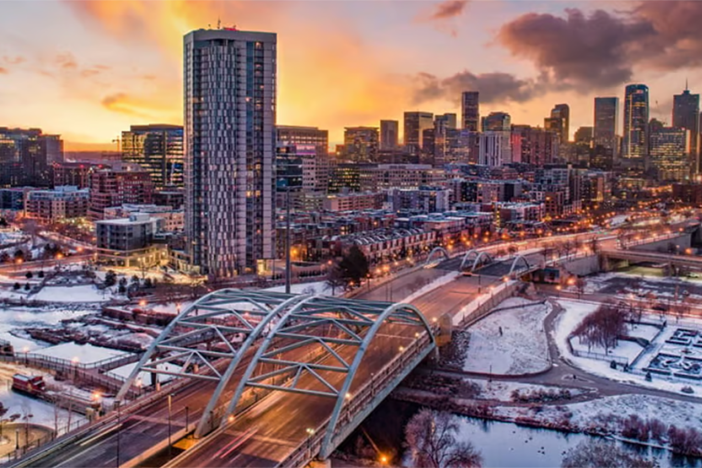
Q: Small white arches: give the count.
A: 4